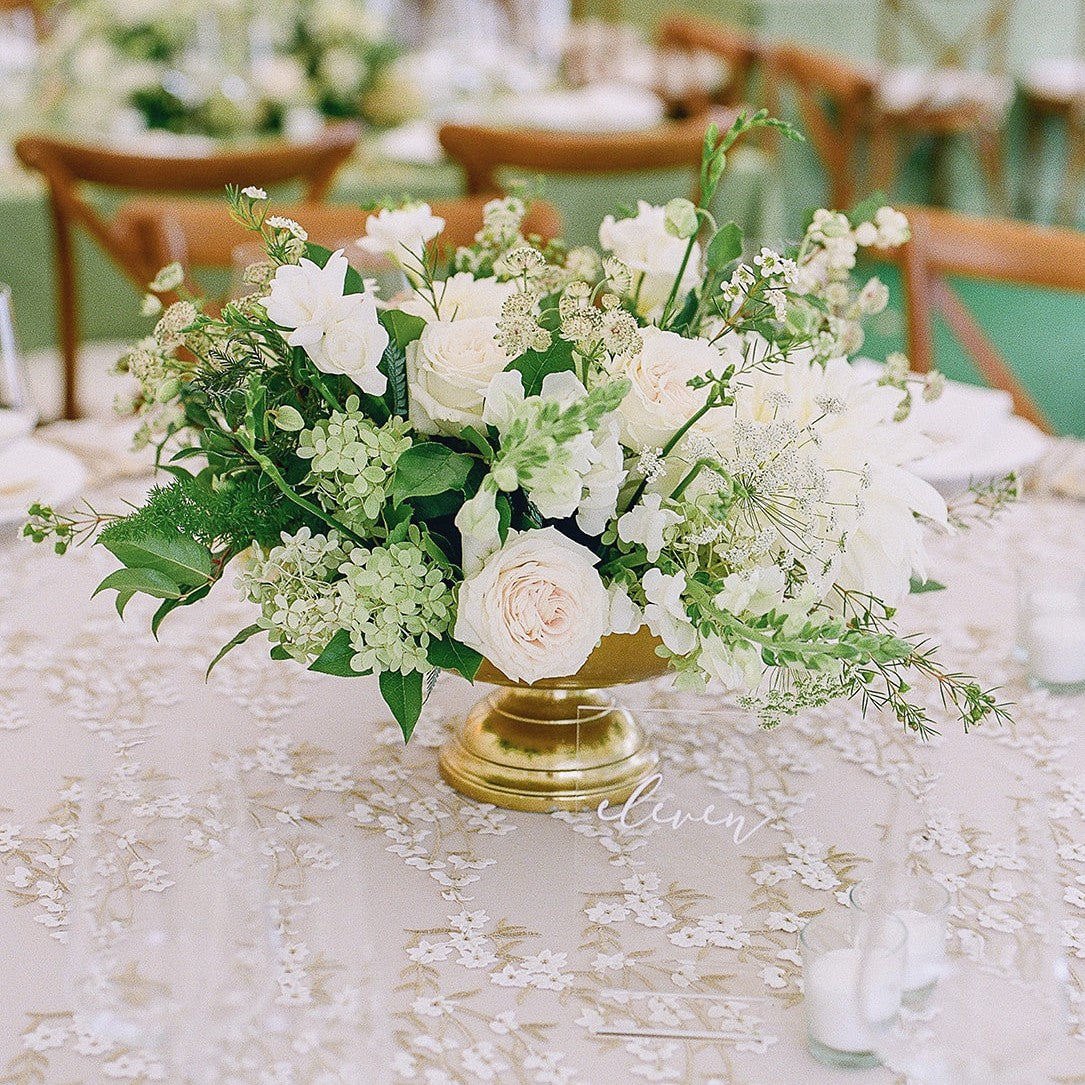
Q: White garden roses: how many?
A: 3